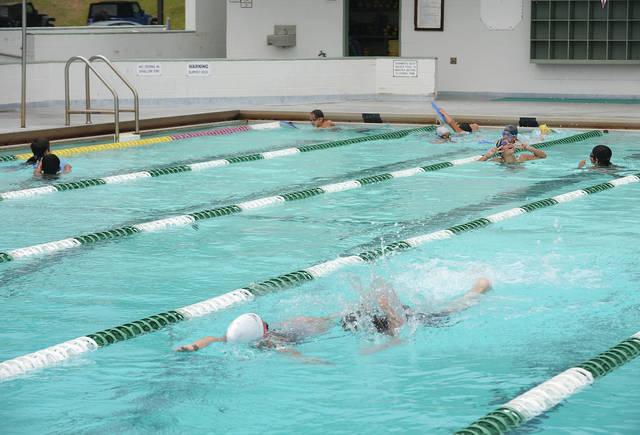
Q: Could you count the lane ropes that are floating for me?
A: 5